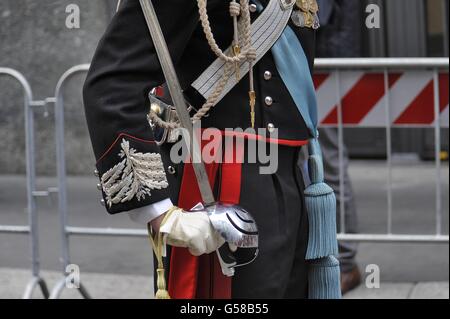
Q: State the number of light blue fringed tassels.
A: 2